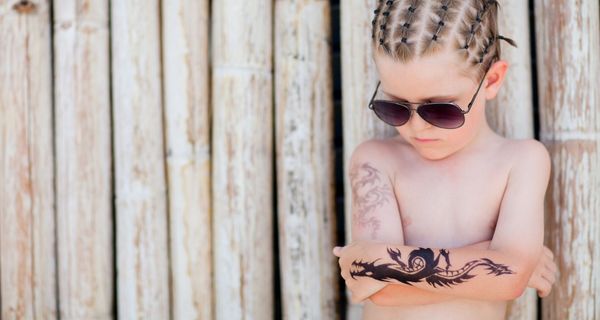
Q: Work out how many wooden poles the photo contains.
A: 9